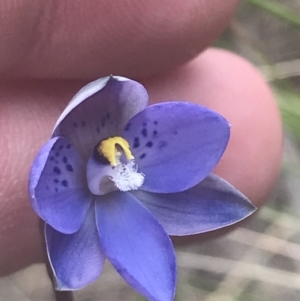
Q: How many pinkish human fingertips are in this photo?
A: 2